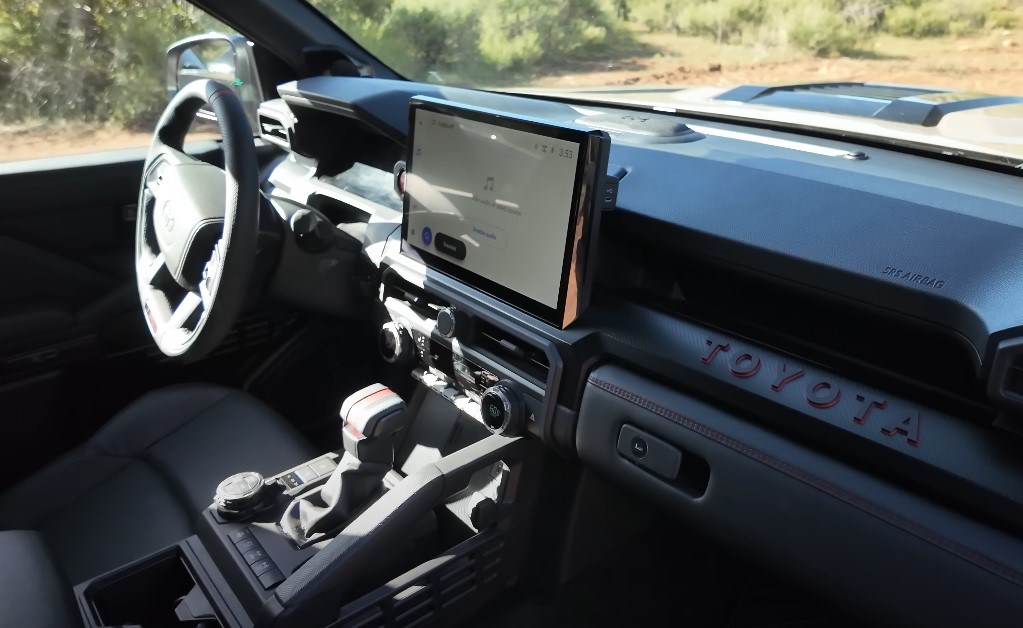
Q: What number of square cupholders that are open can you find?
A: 1